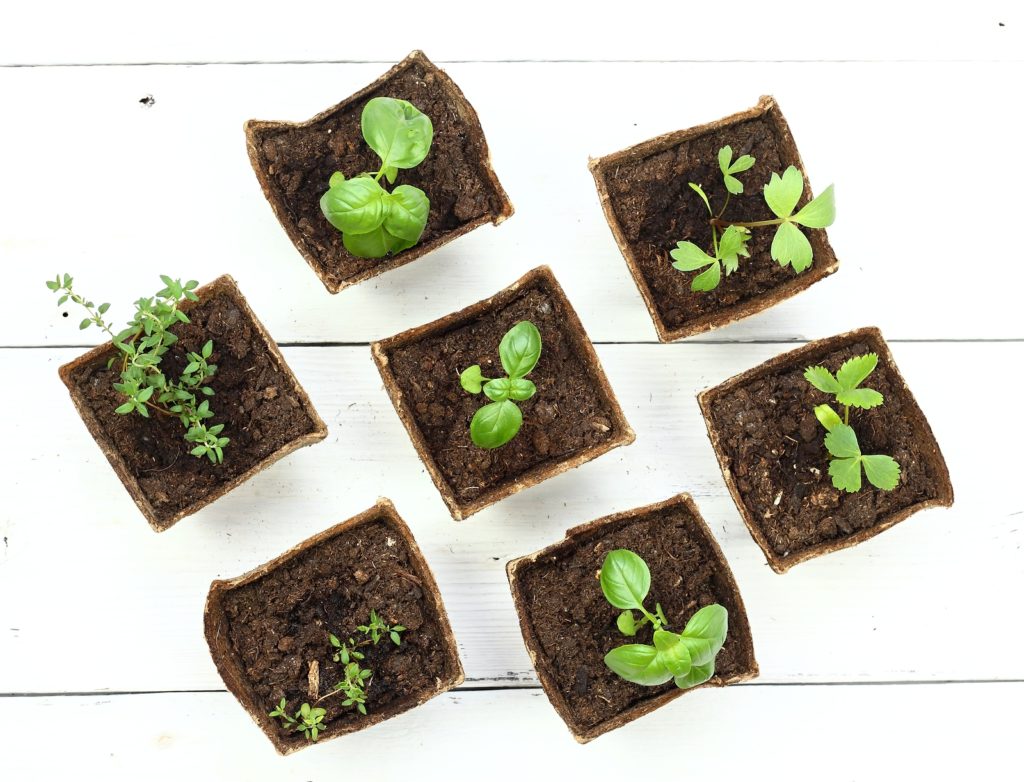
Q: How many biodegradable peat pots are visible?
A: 7